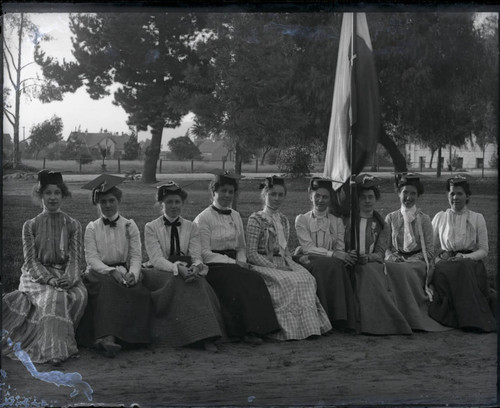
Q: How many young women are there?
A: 9